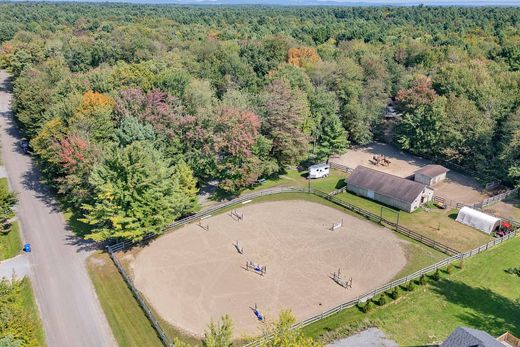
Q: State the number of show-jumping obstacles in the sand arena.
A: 7